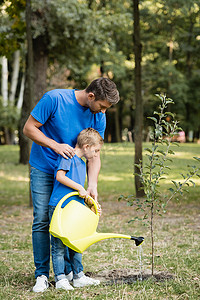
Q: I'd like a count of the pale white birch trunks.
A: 3